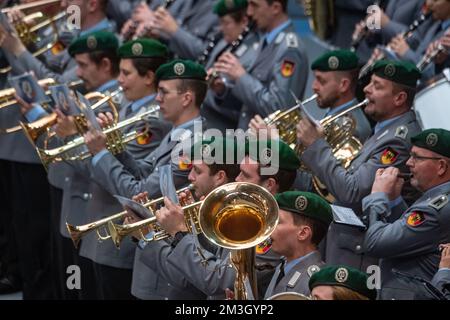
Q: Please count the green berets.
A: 11